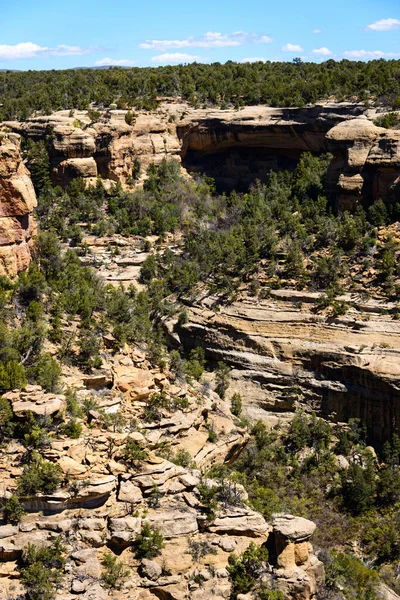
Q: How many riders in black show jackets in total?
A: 0